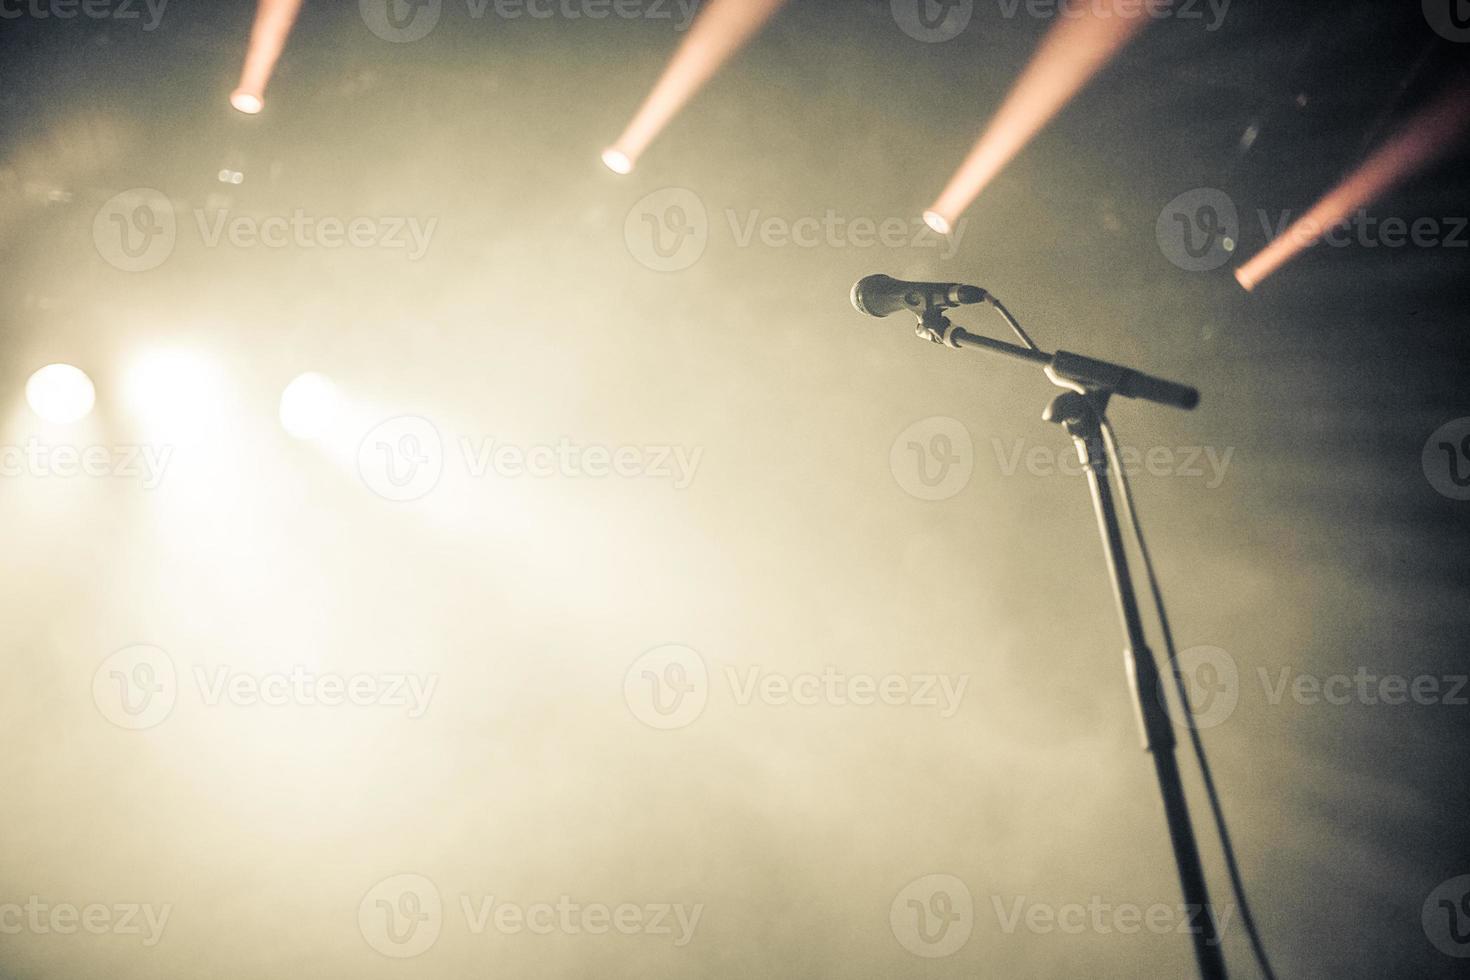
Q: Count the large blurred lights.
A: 3